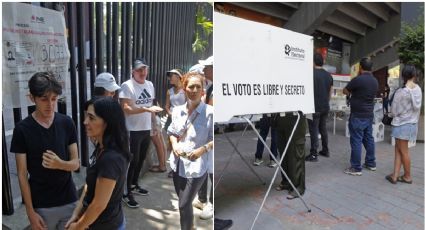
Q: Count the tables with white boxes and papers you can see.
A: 1